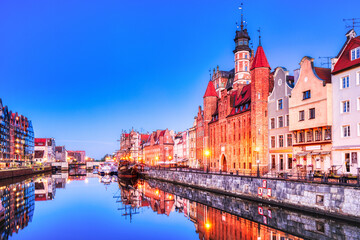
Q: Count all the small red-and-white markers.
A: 3